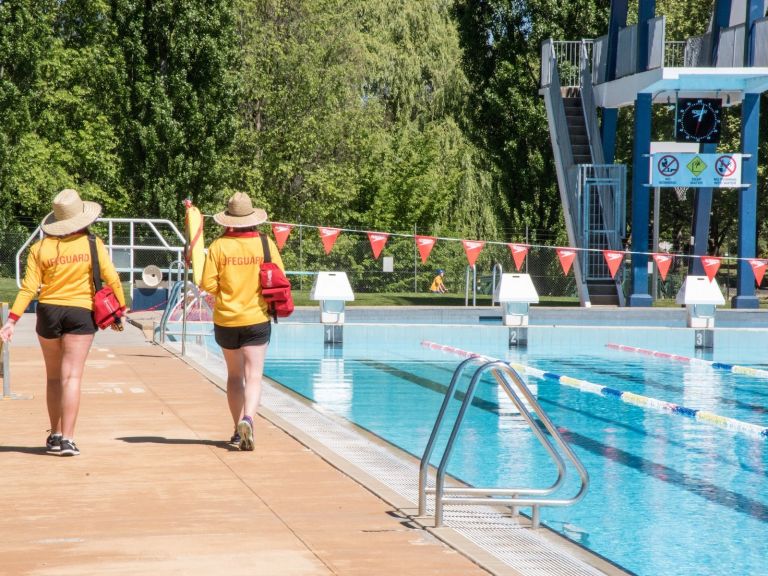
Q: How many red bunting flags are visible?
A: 11